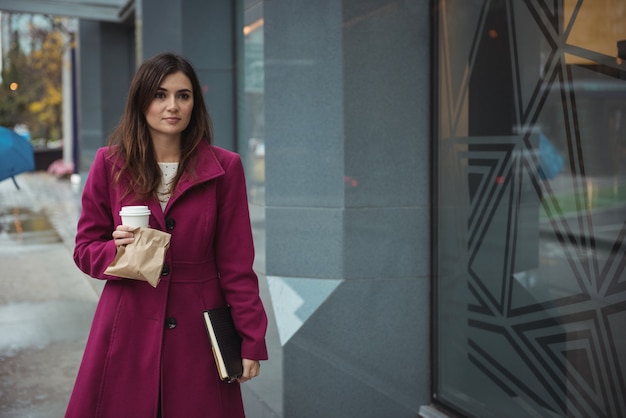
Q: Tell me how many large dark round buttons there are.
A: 3